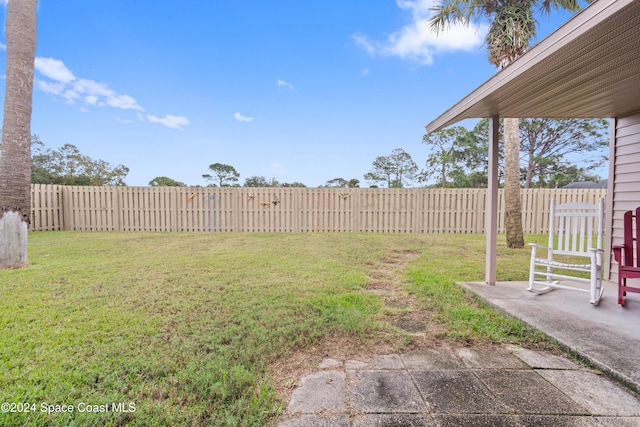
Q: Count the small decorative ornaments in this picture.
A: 5